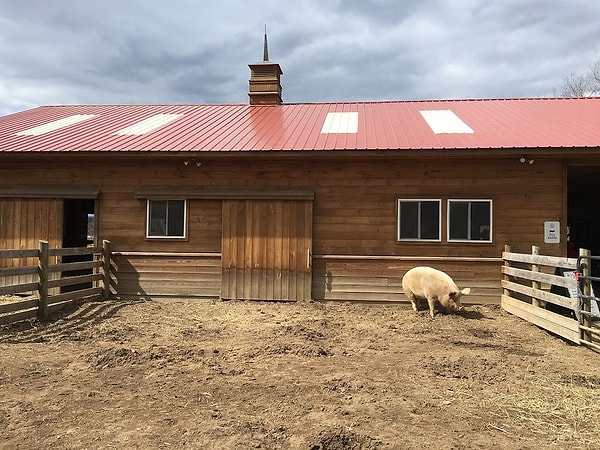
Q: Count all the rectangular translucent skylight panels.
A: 4